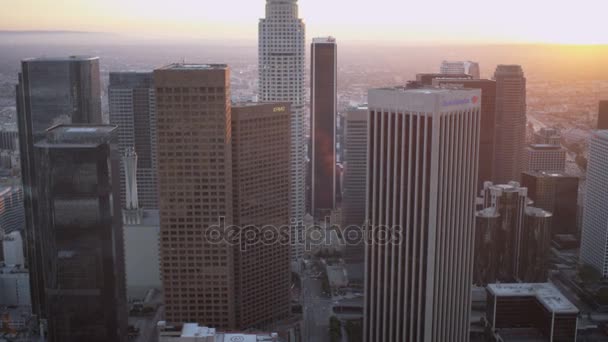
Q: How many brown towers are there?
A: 2